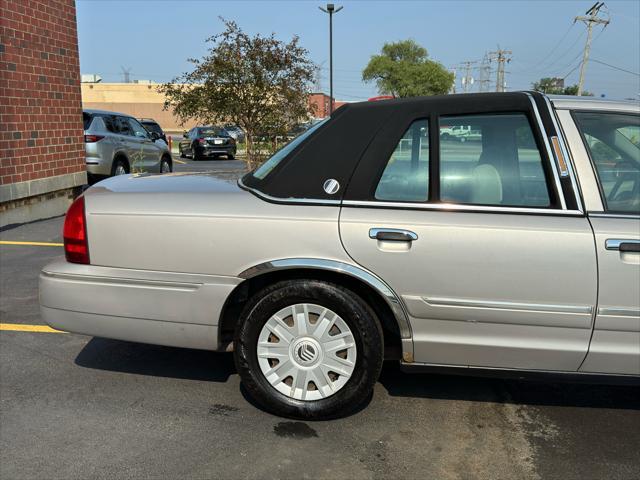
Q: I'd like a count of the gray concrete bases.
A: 1